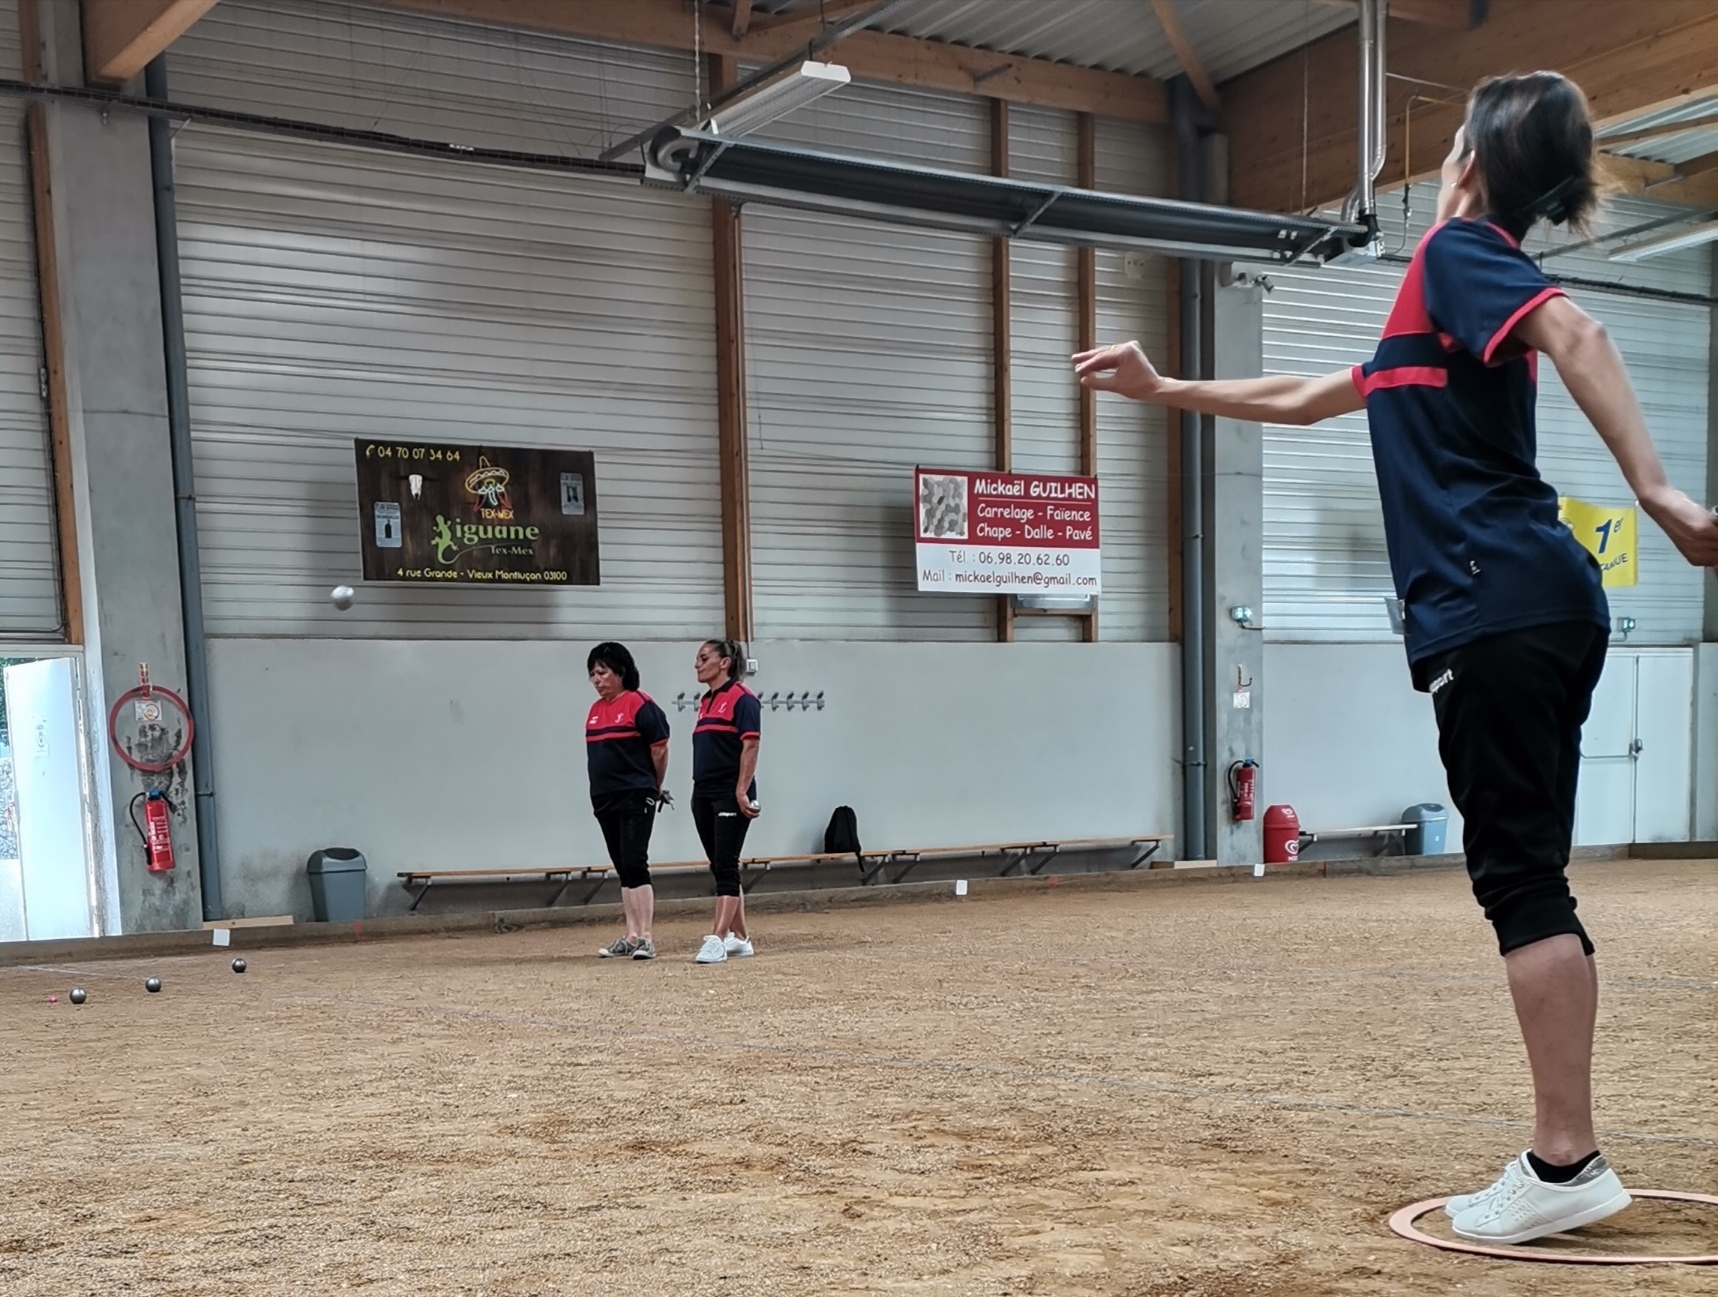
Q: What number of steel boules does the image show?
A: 5